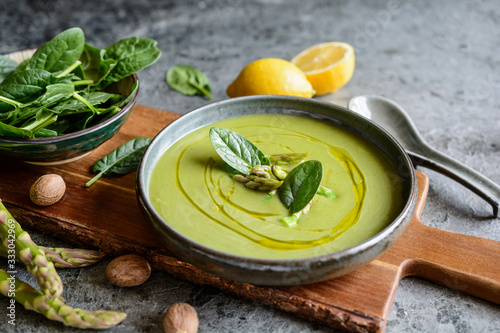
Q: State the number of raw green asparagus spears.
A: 3